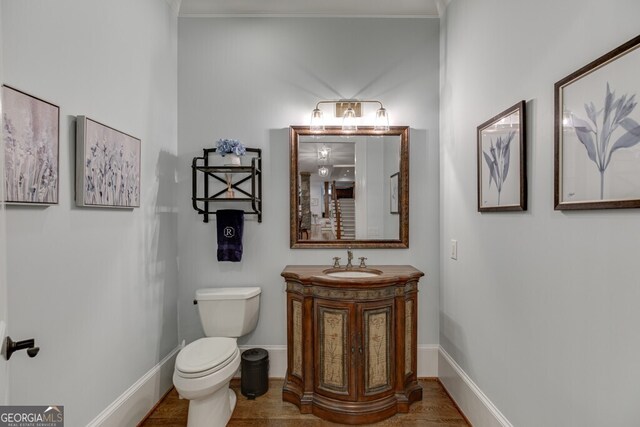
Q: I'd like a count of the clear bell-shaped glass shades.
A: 3